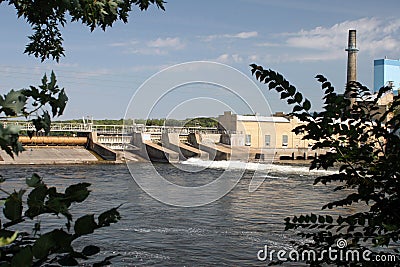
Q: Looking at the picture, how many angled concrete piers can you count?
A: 4